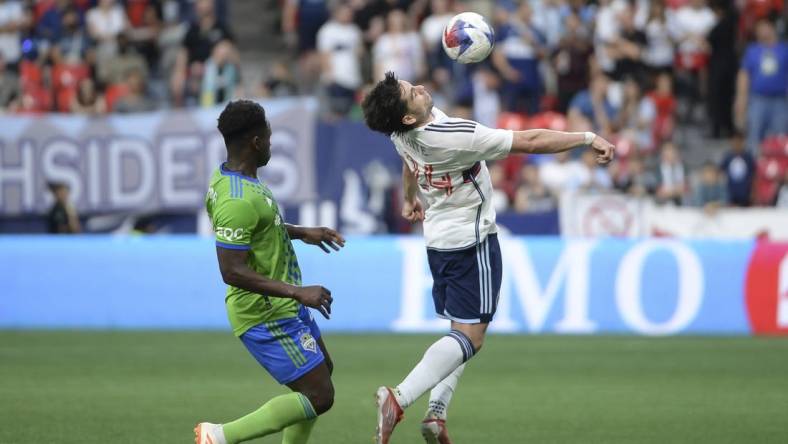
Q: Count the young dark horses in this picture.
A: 0